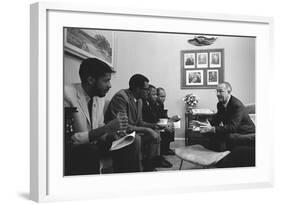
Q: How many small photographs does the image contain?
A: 5